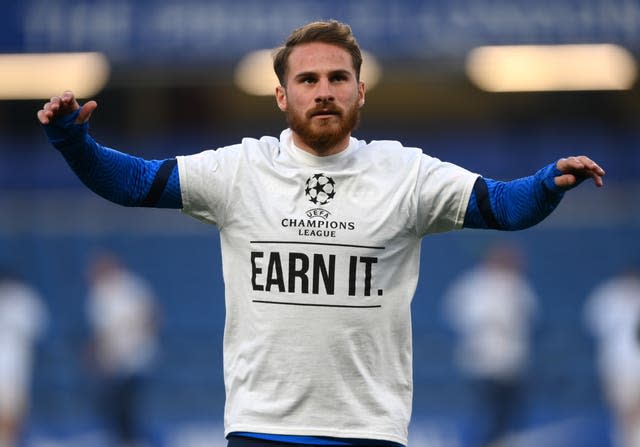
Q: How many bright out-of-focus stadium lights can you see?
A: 3